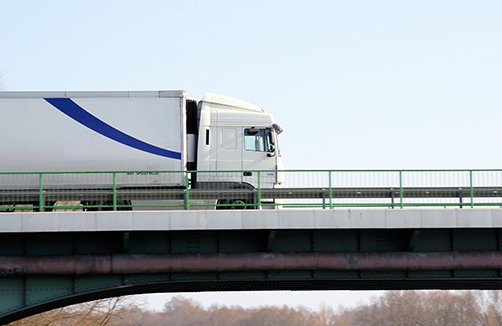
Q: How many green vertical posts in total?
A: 7